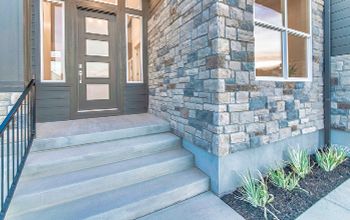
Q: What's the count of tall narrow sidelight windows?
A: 2